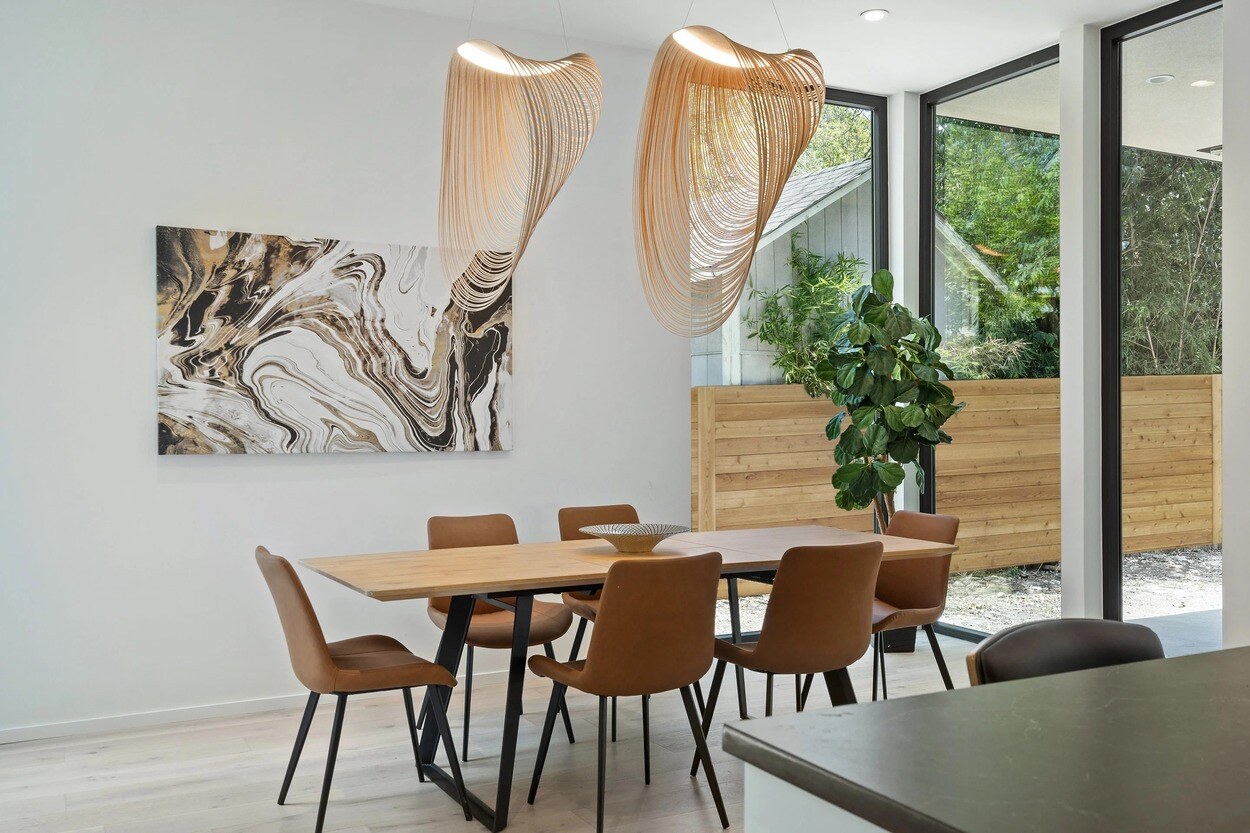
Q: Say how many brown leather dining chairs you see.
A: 6